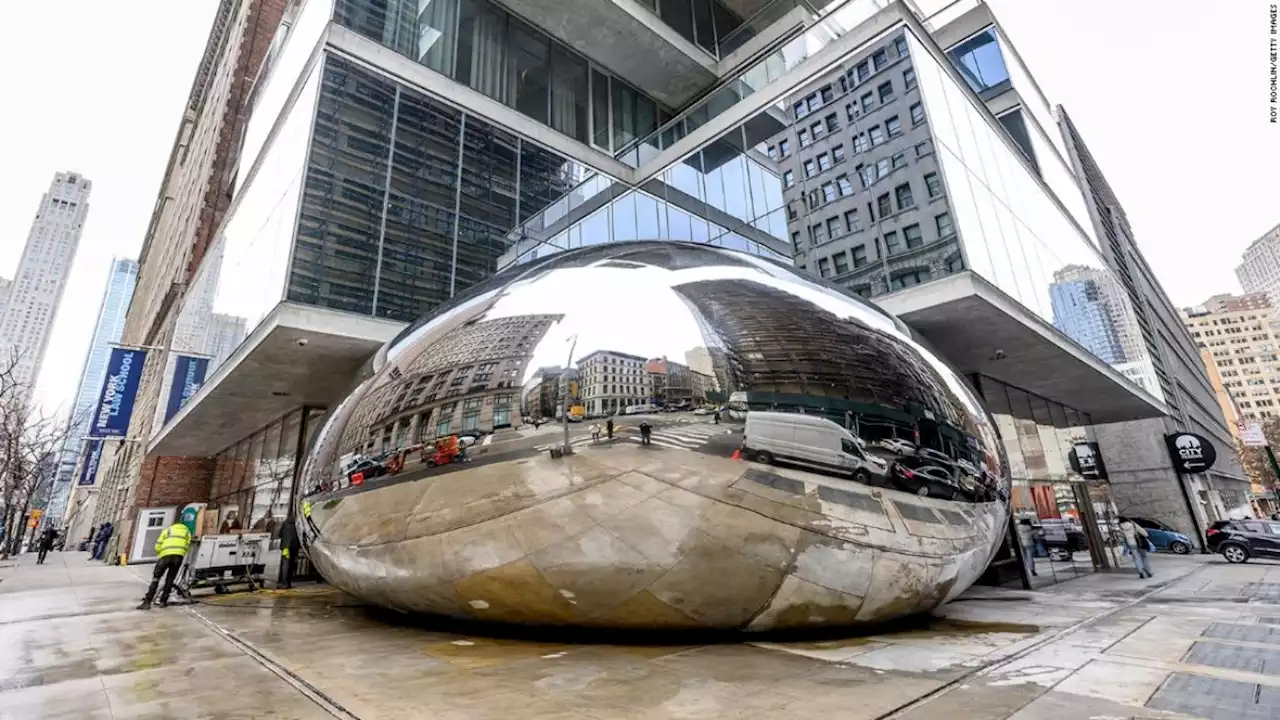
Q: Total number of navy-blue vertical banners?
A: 3